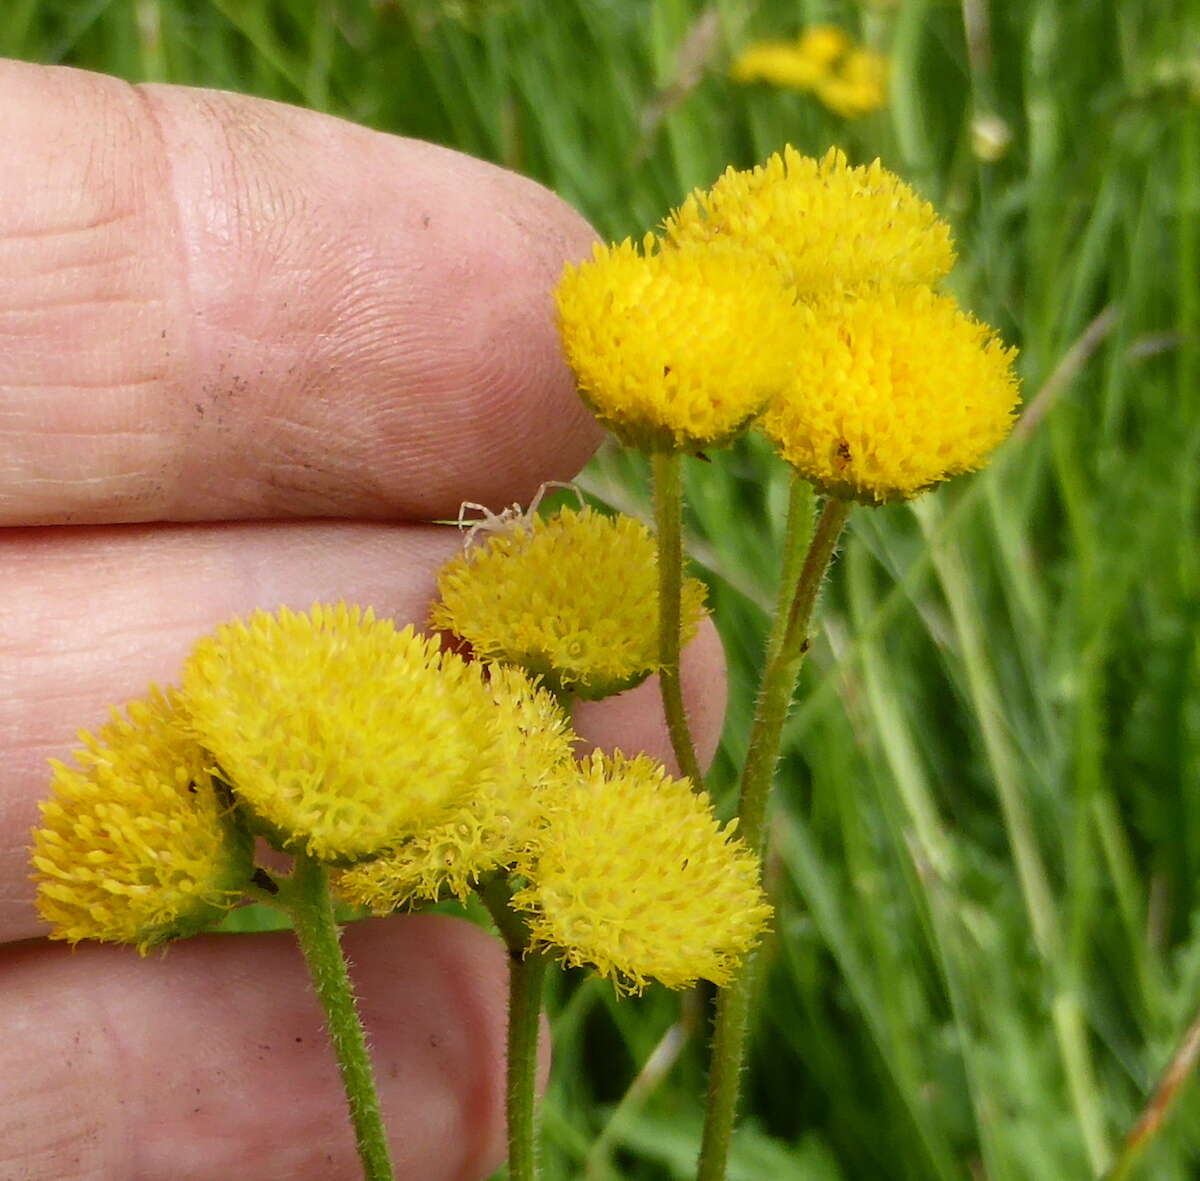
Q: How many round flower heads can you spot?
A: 8